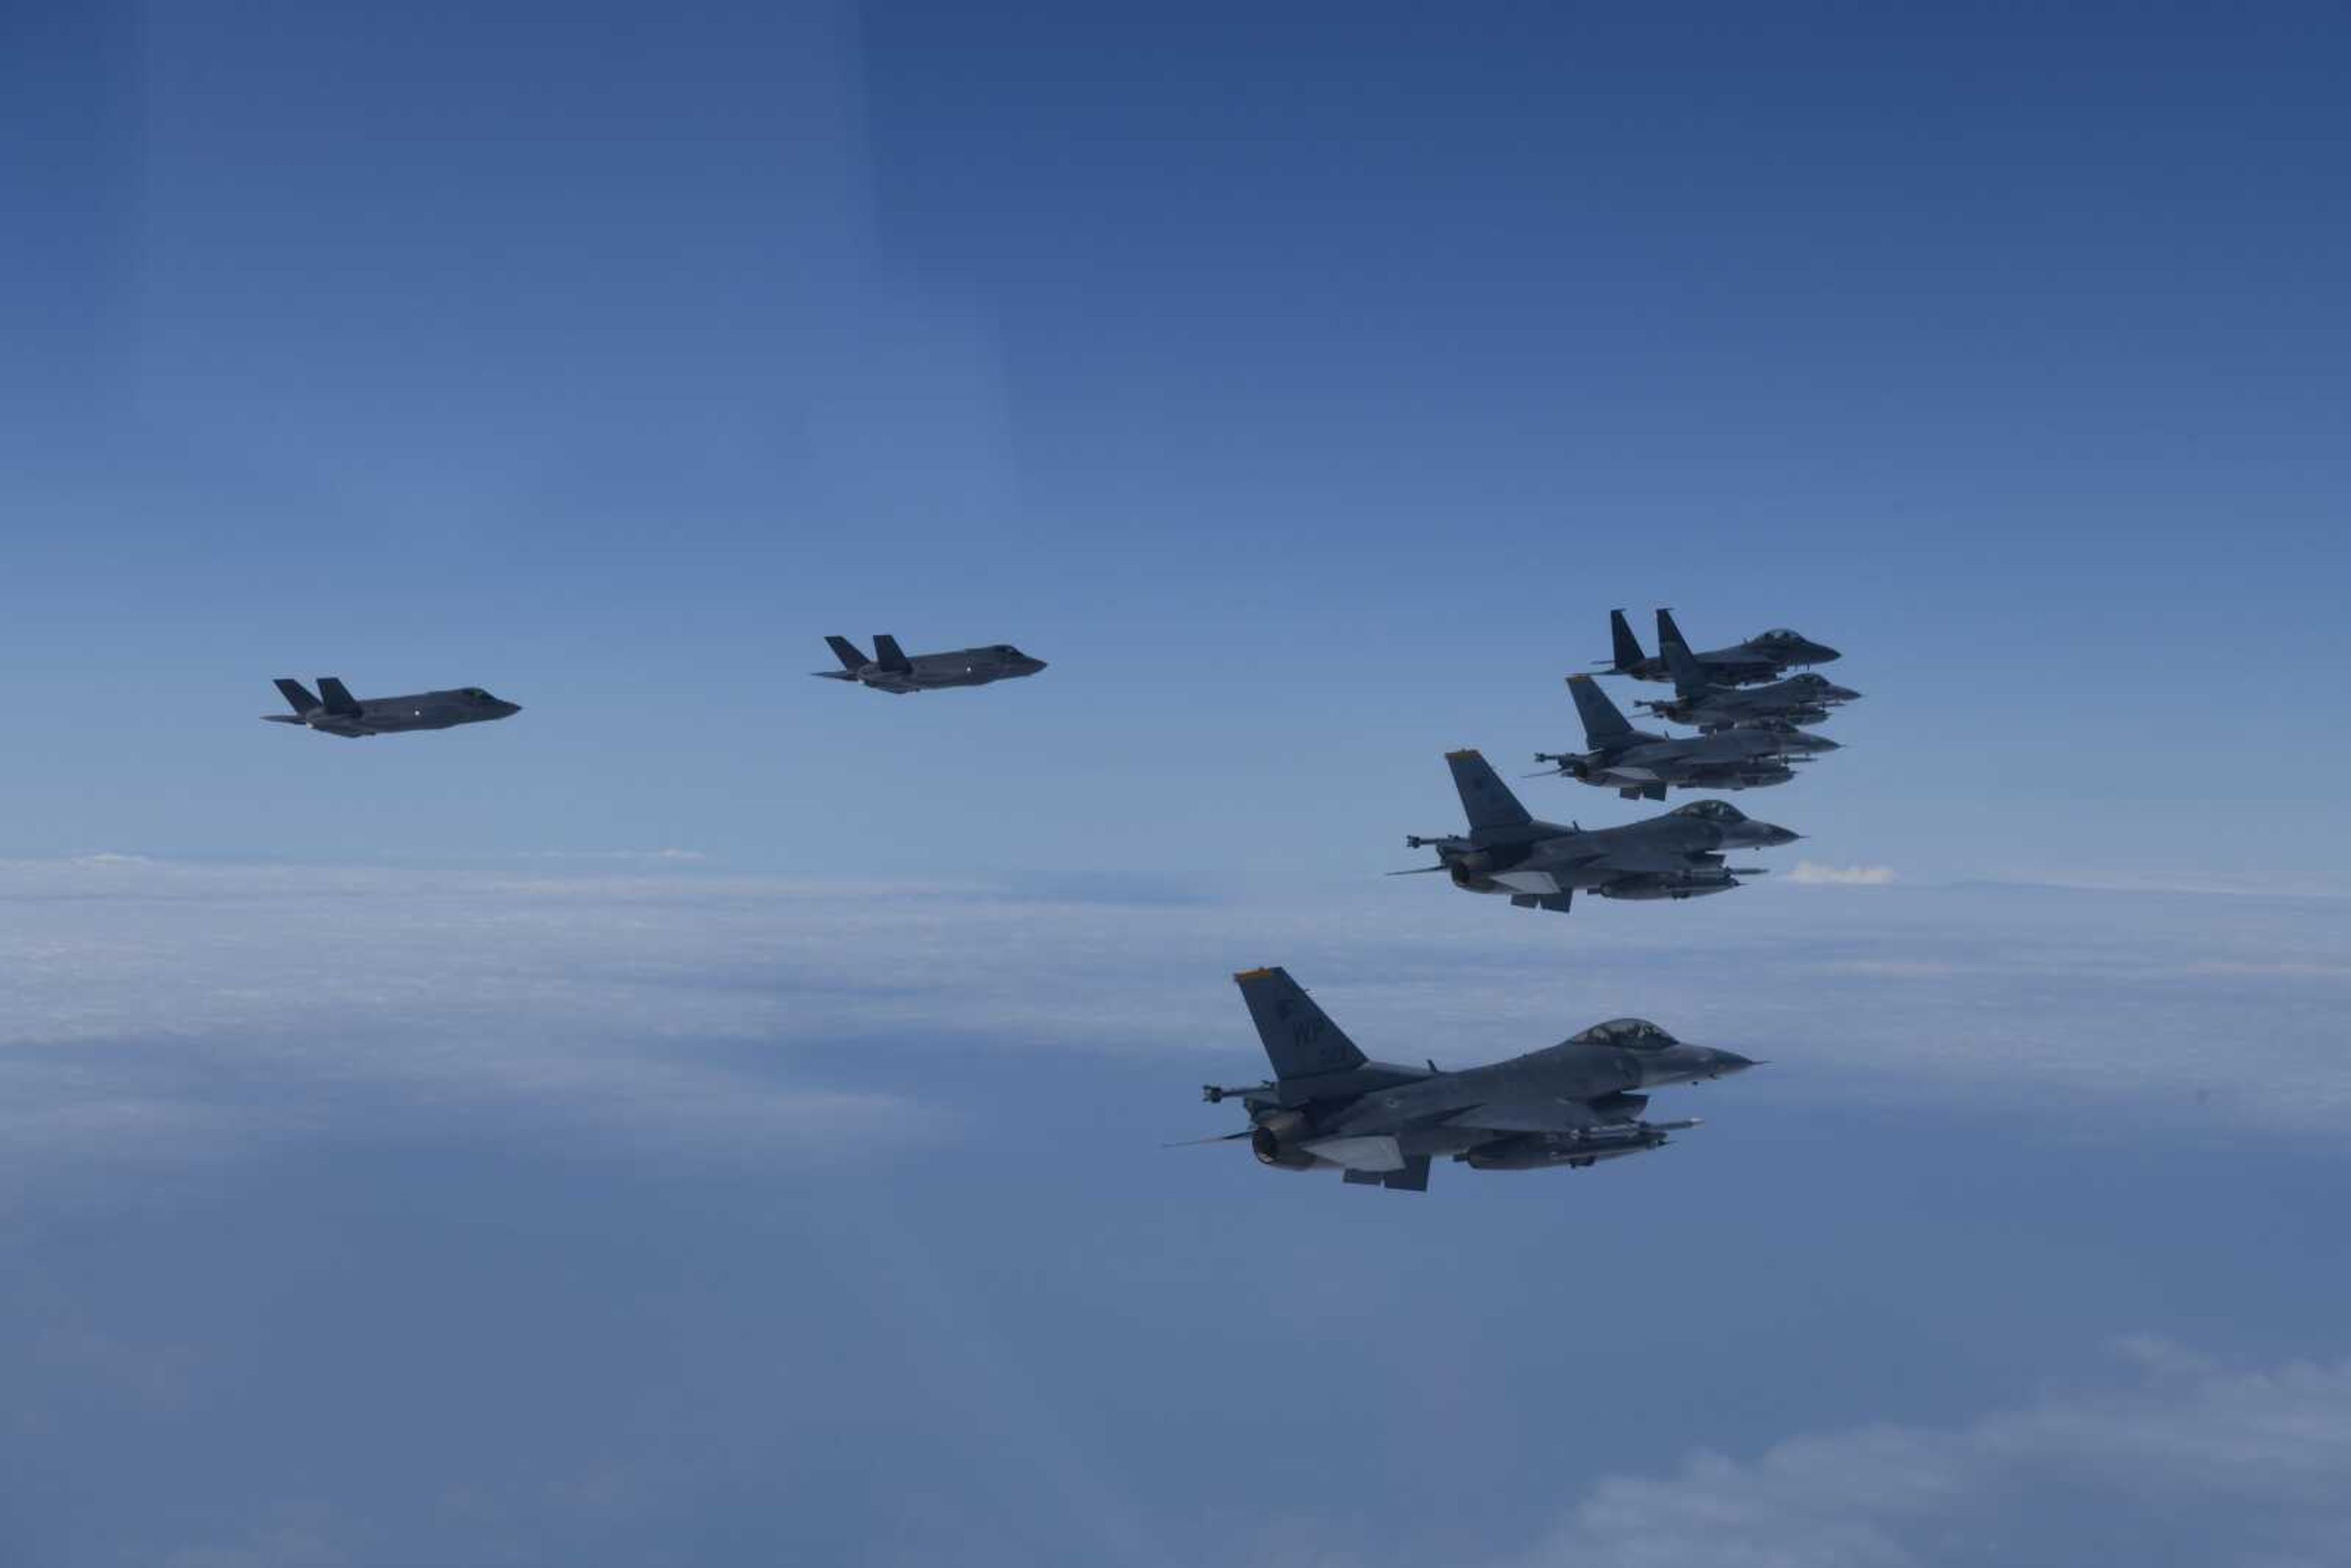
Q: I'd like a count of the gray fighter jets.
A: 7